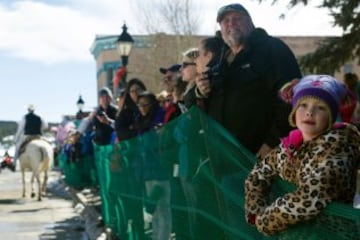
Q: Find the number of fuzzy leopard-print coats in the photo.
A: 1